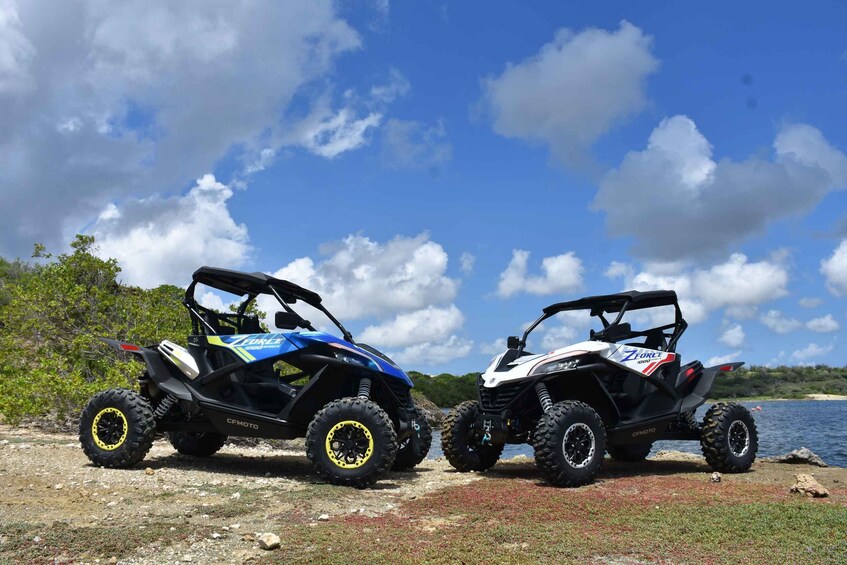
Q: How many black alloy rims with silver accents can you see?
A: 2